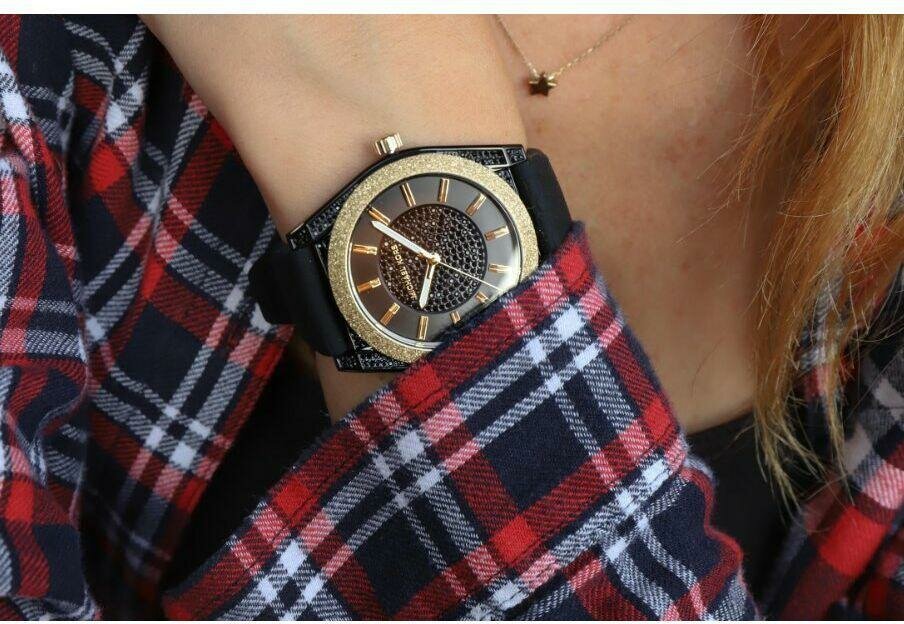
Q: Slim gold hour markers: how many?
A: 12